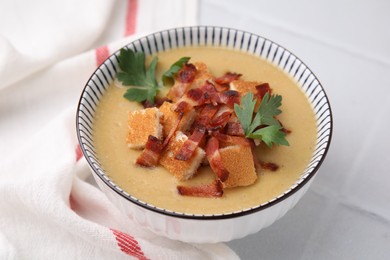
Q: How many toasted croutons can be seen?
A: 6